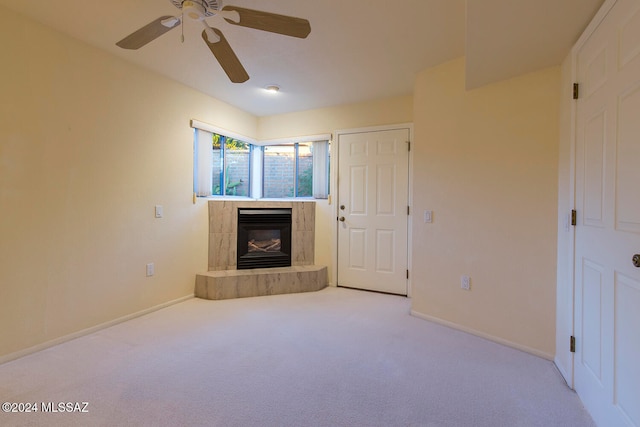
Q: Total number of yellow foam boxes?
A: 0